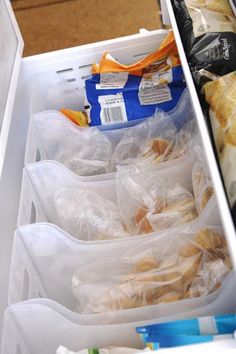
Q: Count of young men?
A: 0